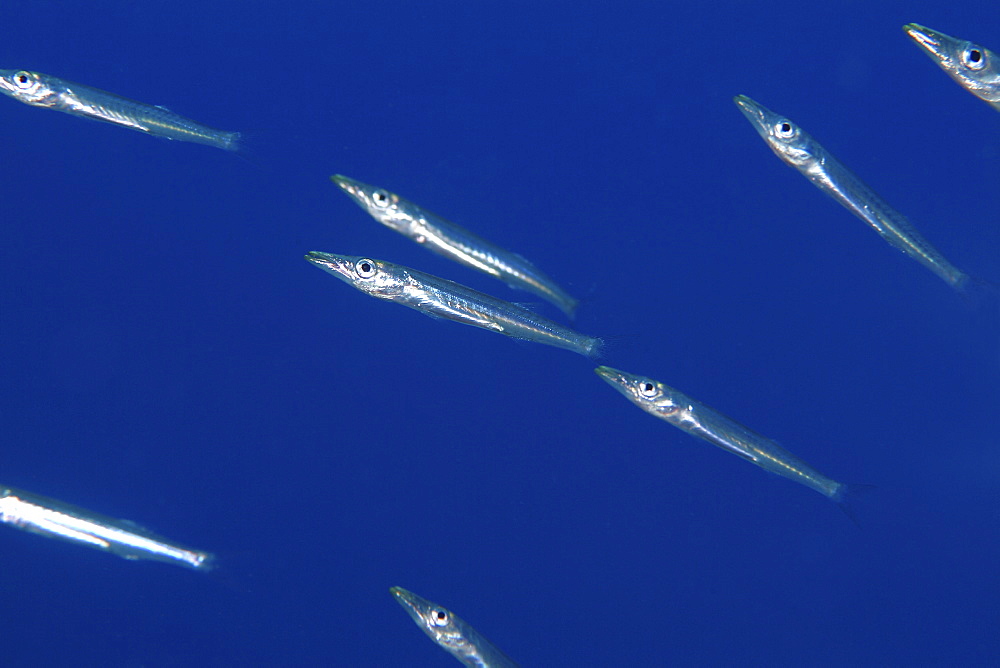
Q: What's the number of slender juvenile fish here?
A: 8